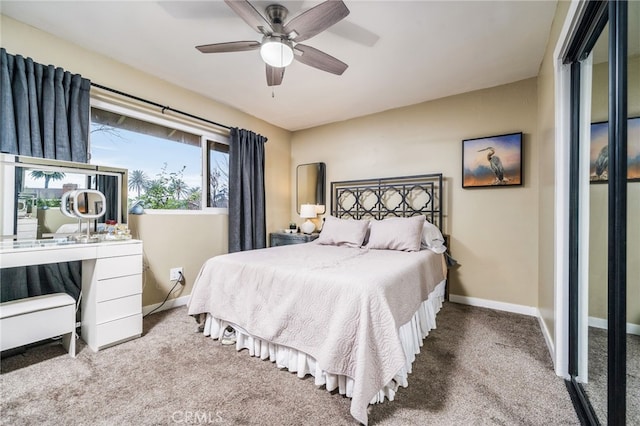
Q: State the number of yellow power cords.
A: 0